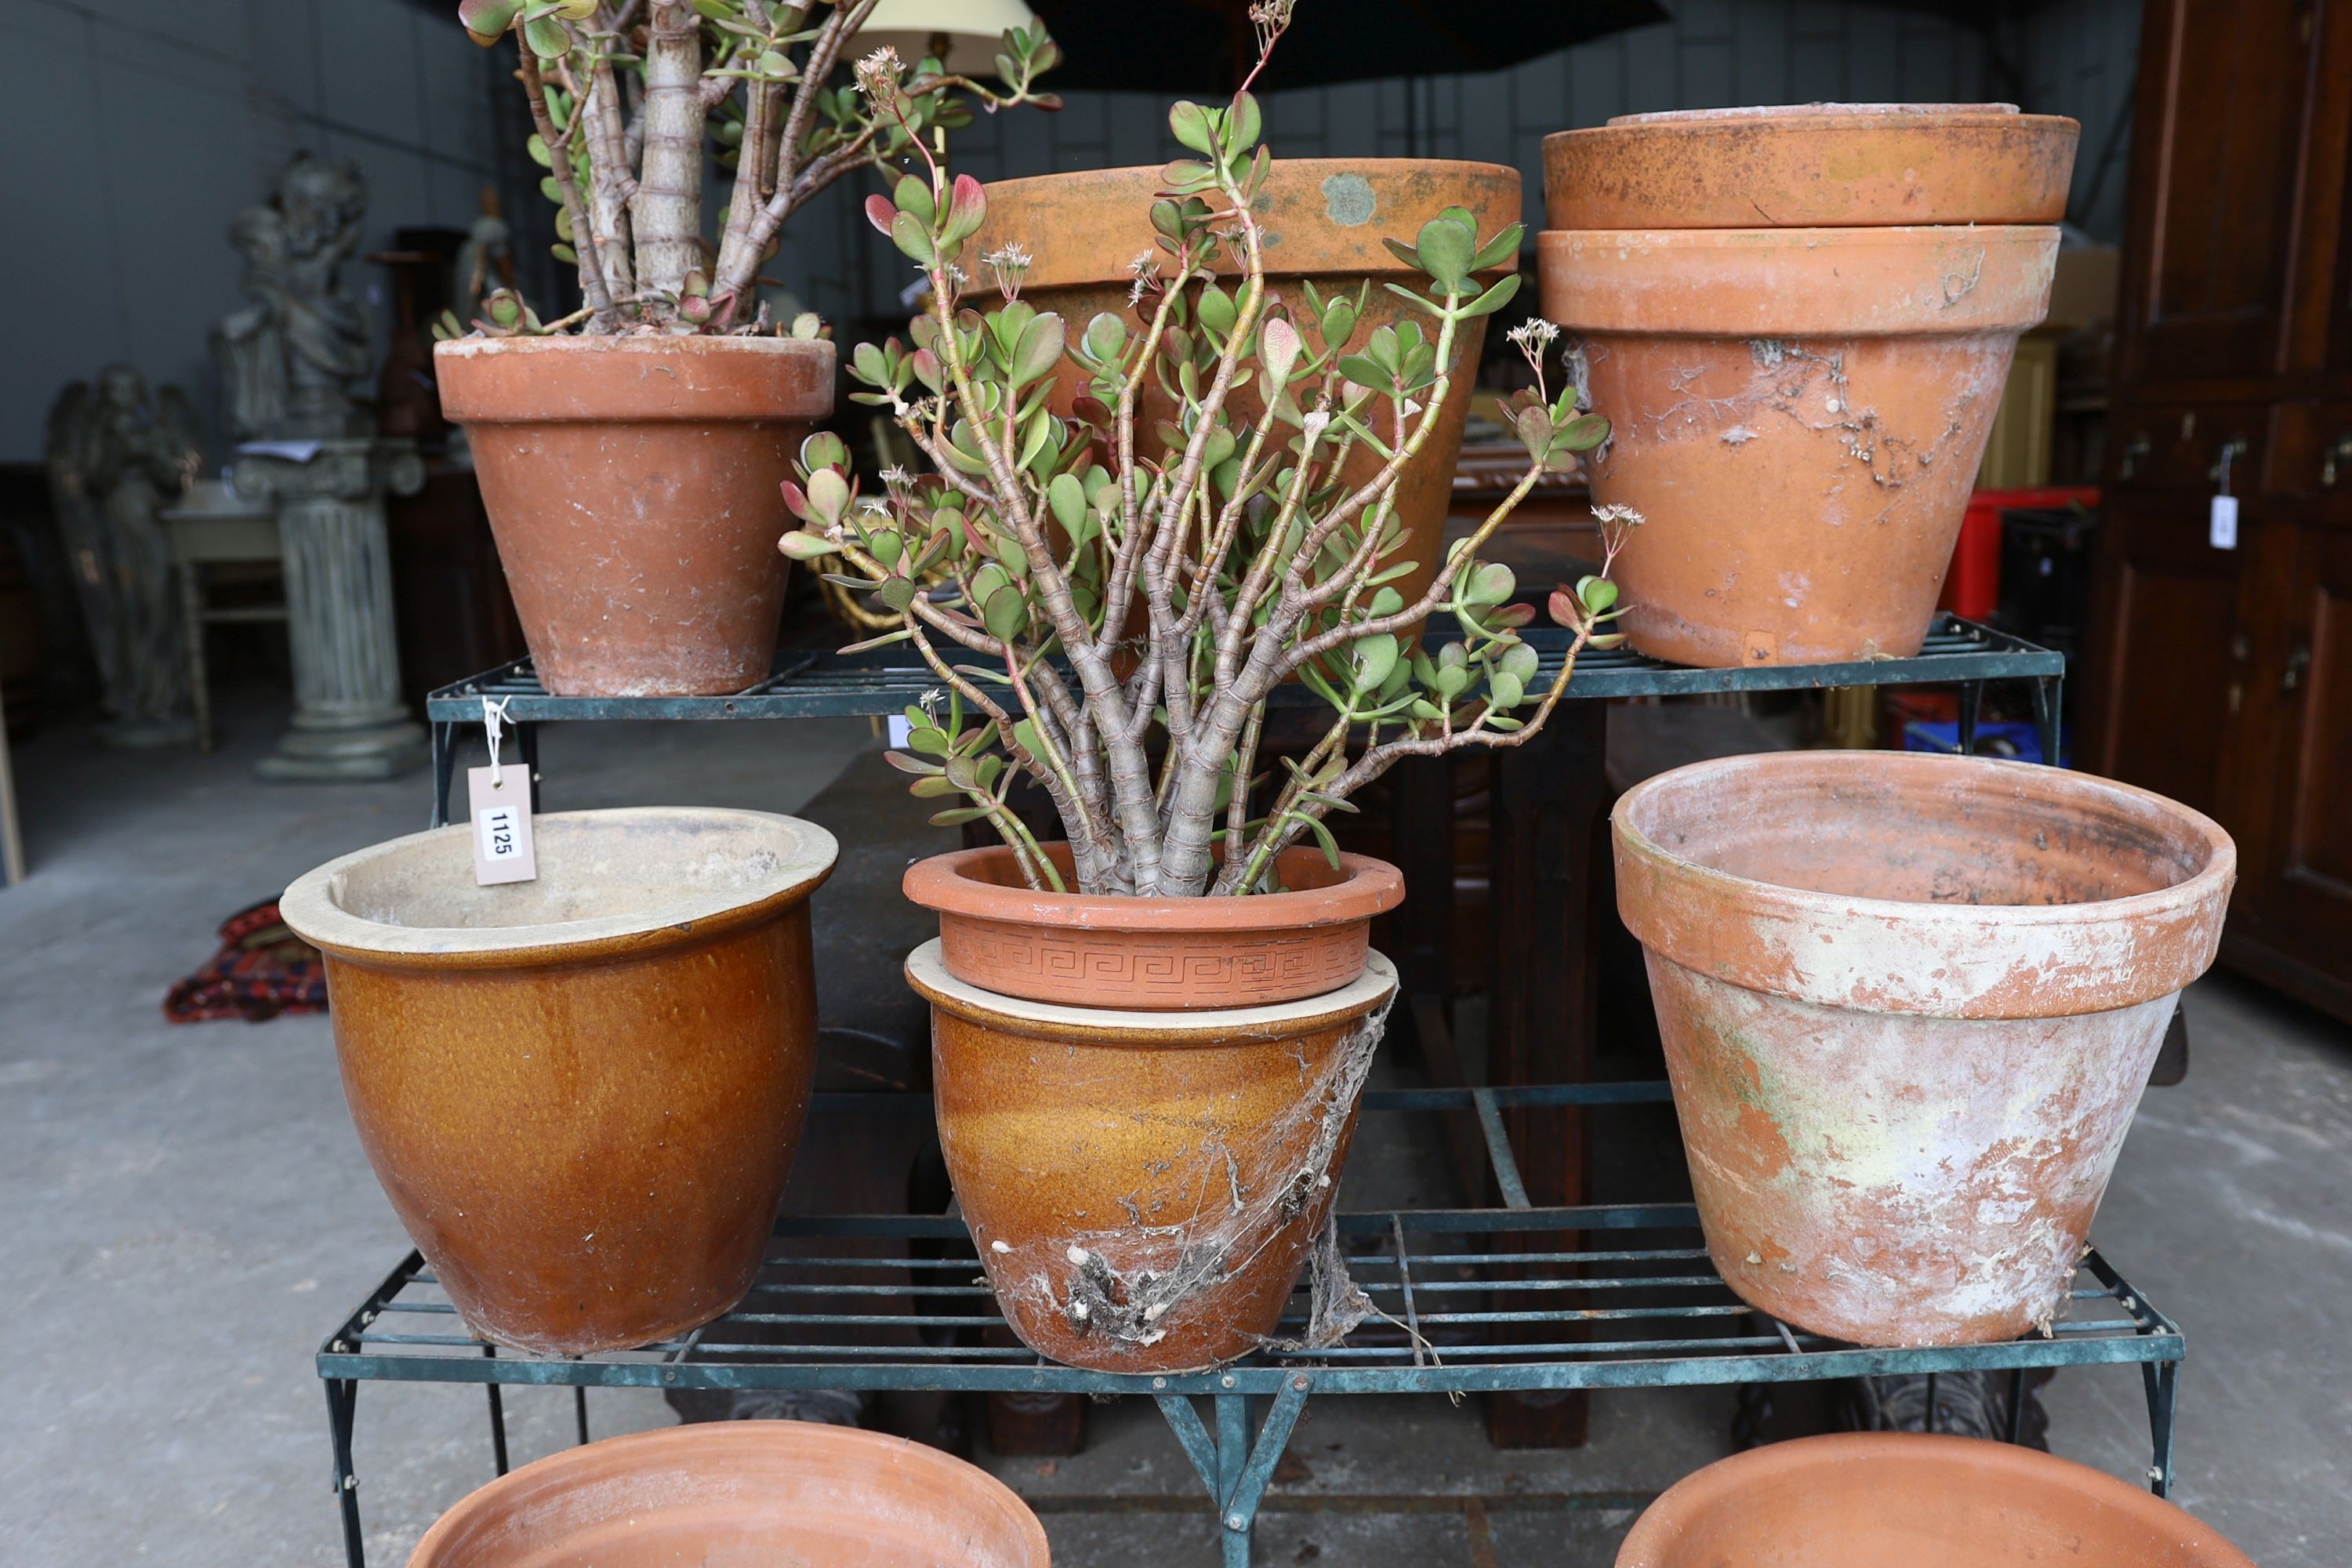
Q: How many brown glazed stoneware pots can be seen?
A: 2